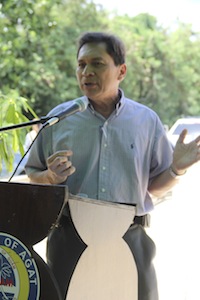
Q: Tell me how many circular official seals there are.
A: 1